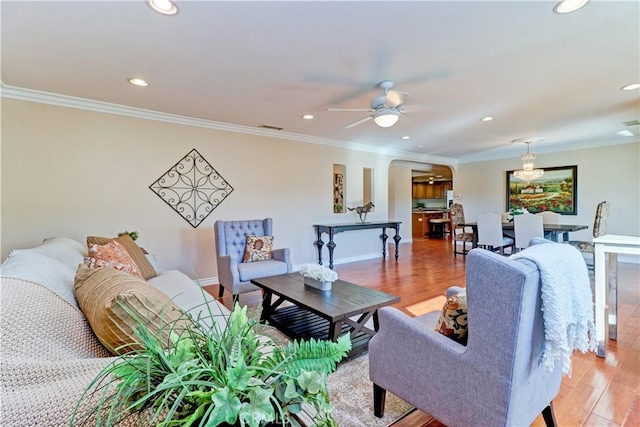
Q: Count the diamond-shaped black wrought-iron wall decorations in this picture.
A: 1